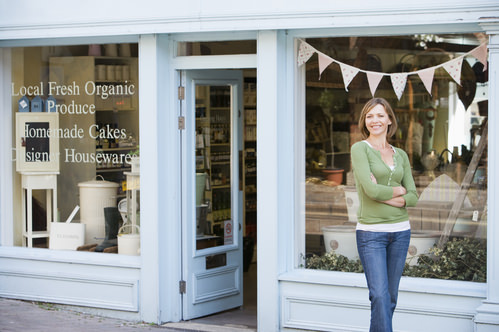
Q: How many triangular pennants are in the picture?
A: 8